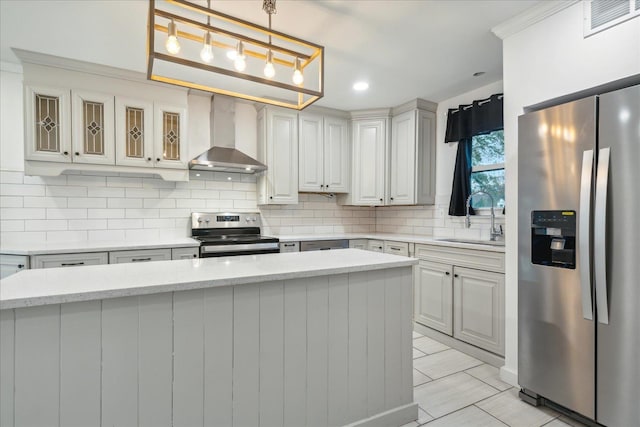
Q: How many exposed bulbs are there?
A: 5